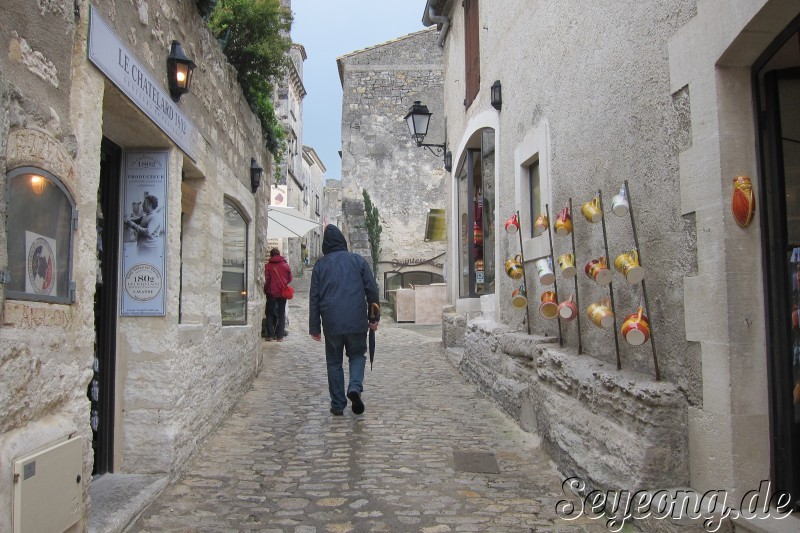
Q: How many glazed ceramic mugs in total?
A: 15